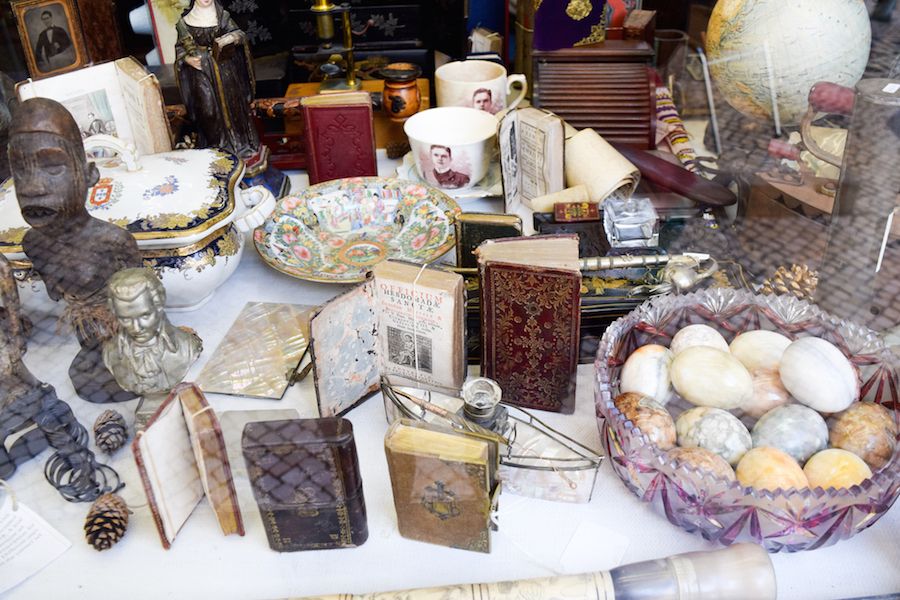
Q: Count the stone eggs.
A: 13